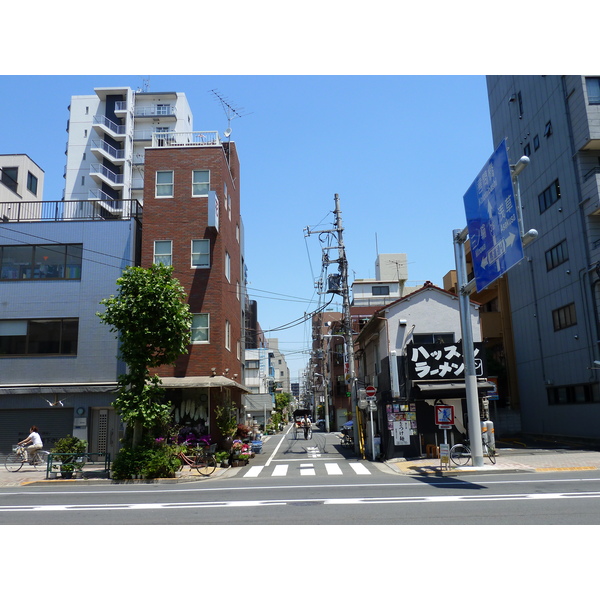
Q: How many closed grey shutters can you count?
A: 1